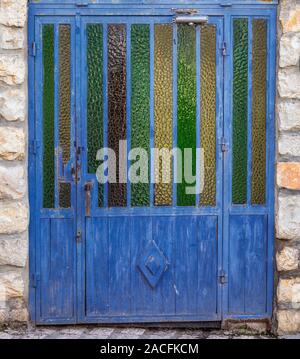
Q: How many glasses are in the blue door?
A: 10